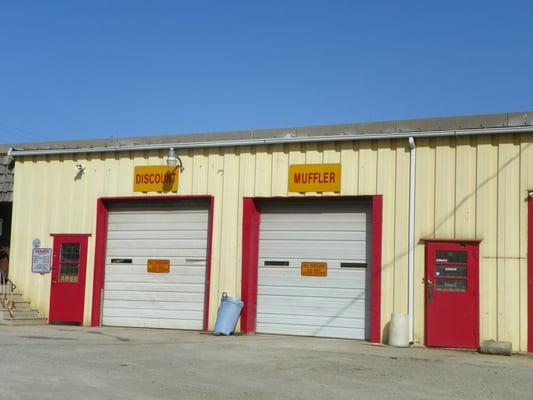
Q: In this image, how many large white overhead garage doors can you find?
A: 2